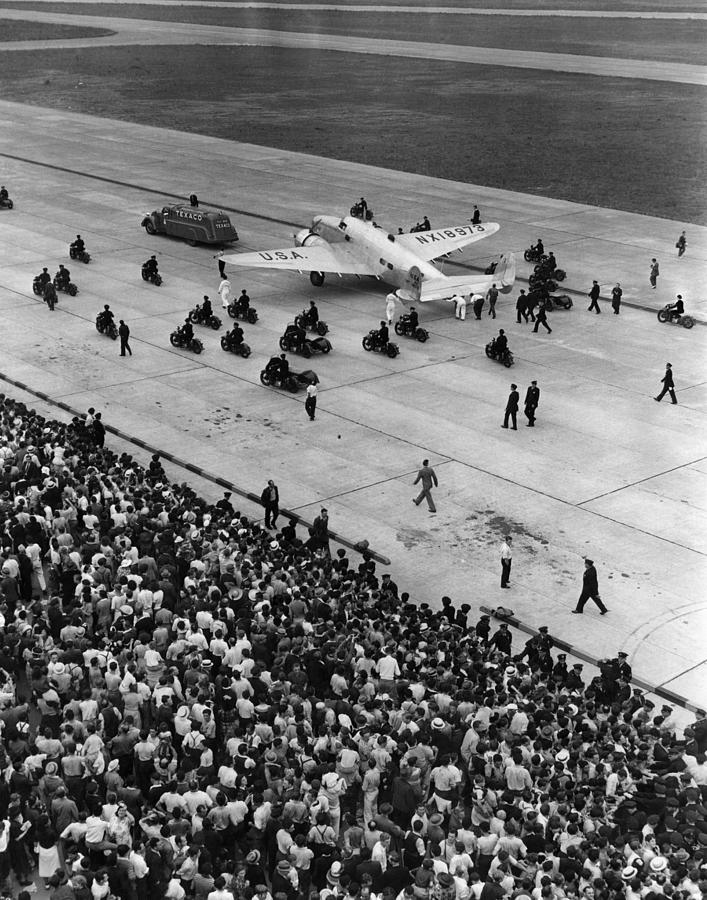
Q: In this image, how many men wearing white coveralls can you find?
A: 3